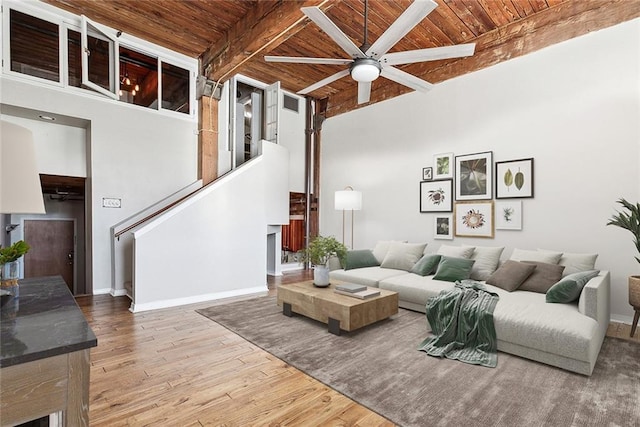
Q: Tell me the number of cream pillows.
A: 6